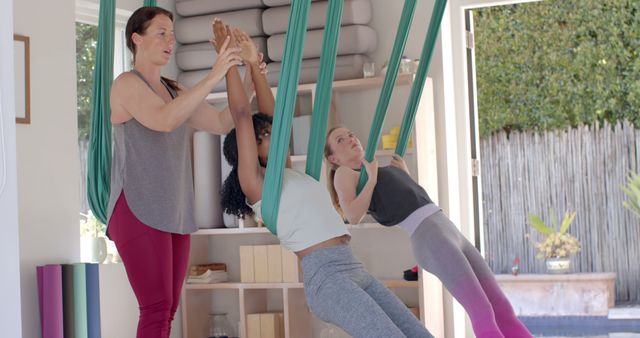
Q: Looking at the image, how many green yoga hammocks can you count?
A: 3